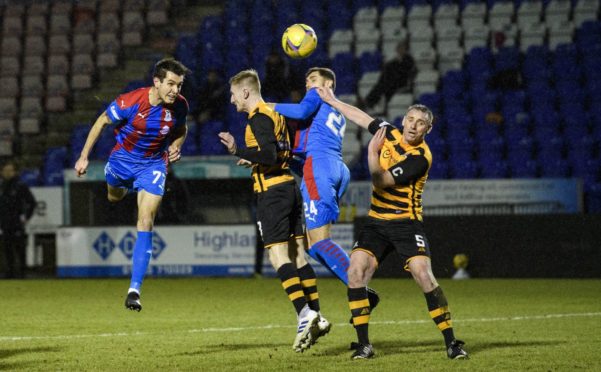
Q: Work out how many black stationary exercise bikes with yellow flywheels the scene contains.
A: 0